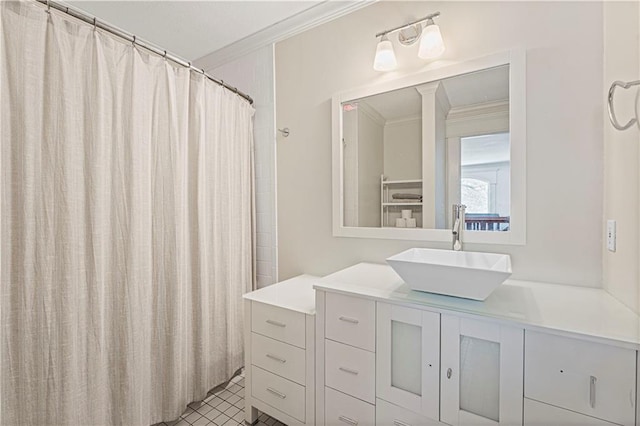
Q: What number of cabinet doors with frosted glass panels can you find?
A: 2